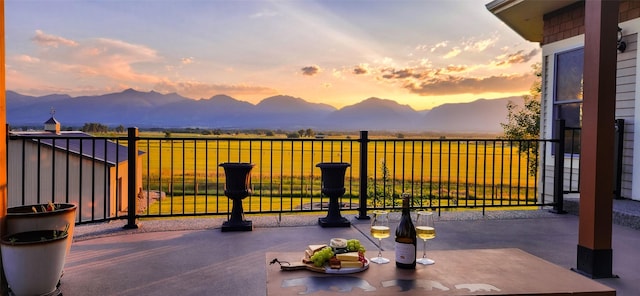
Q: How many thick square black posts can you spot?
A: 4